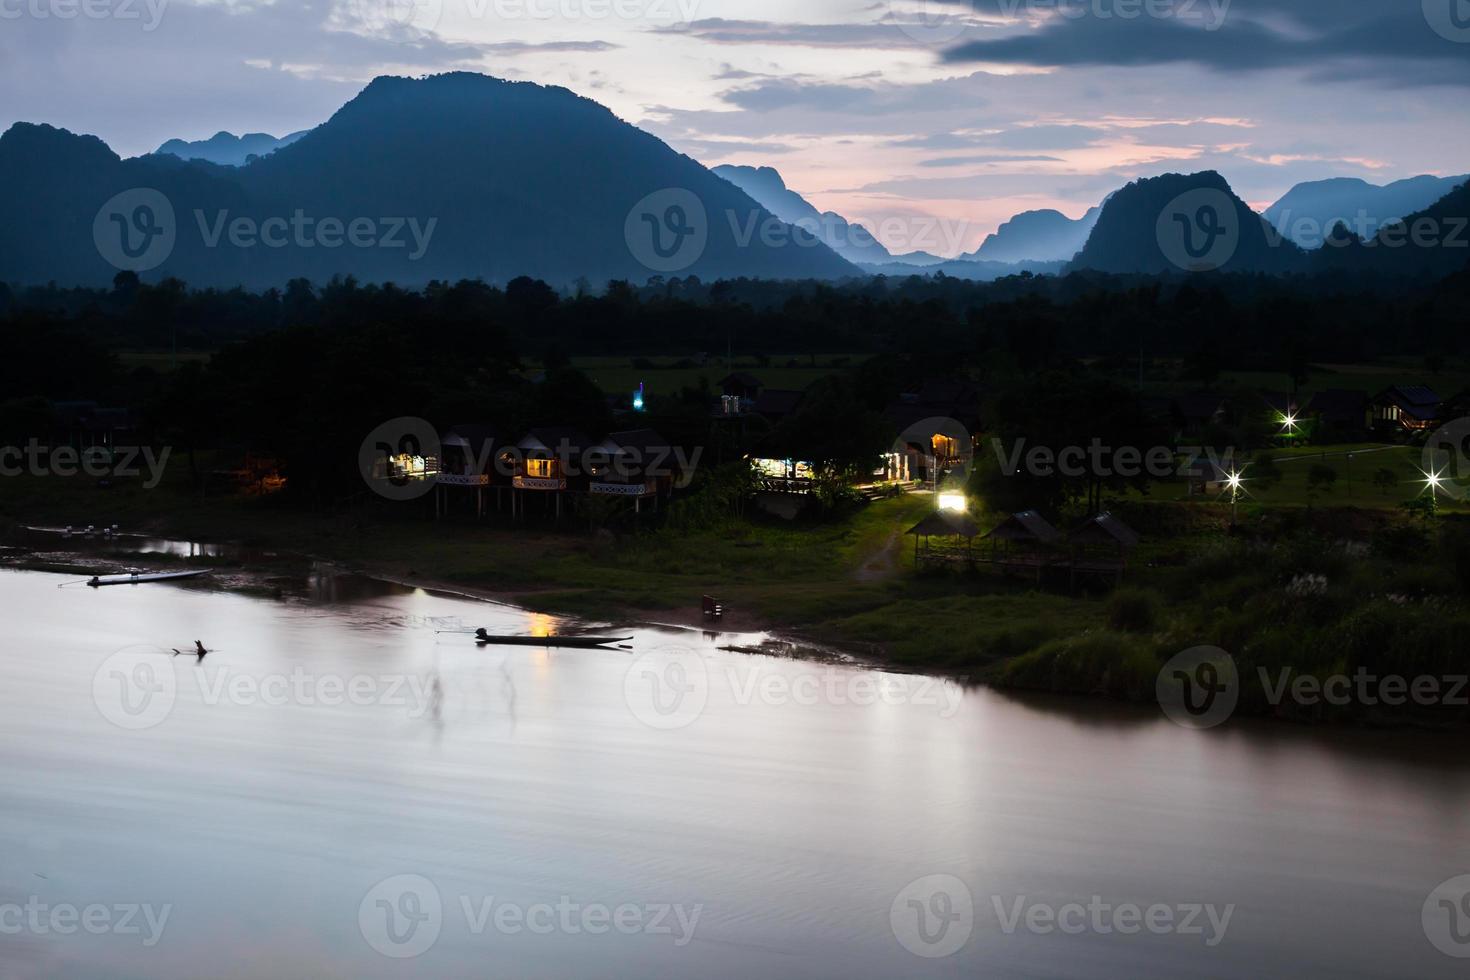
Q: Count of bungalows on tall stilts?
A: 3